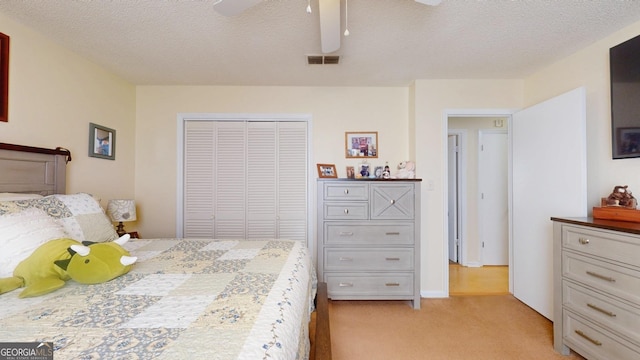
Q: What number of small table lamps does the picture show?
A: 1